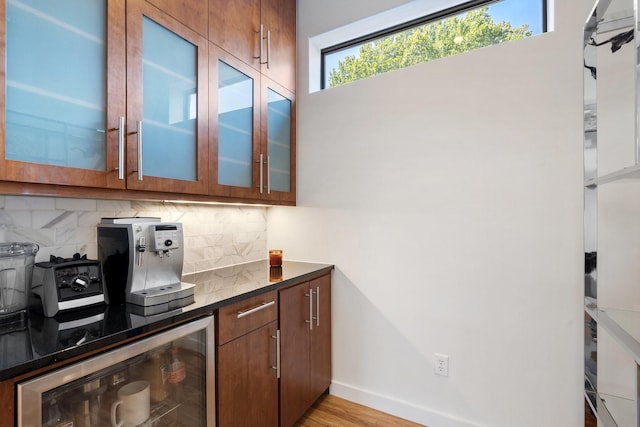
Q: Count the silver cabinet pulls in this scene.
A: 10